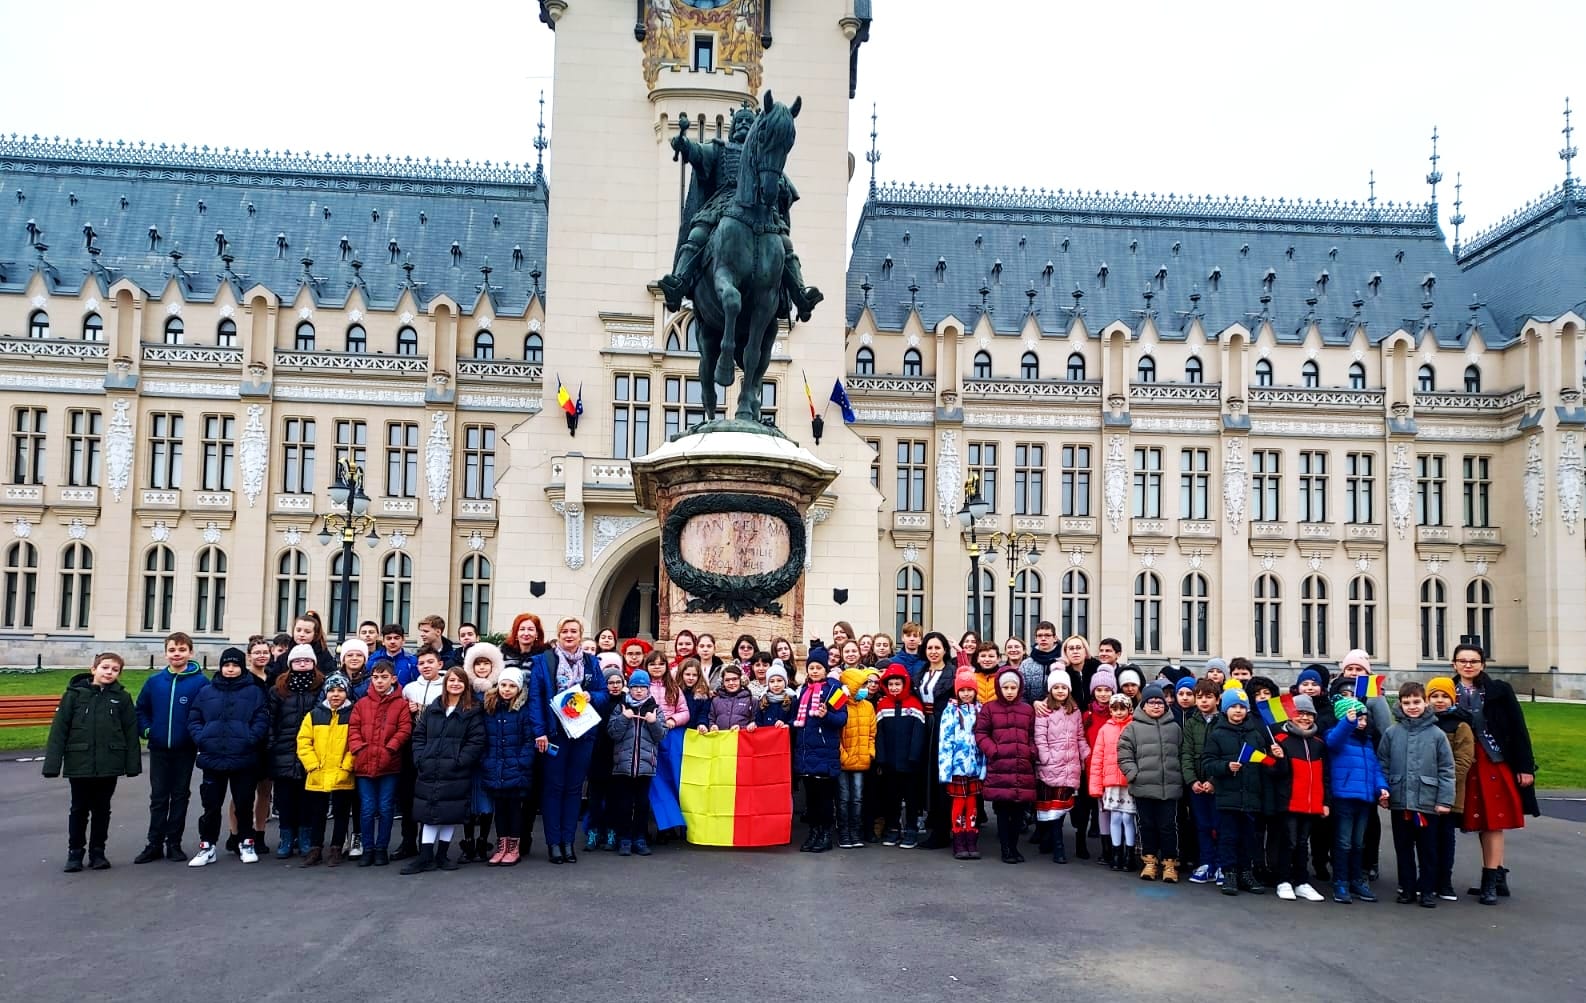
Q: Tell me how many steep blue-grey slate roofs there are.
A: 3